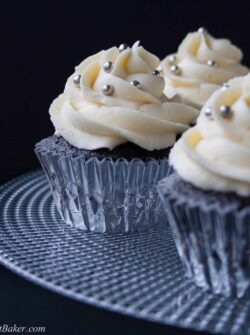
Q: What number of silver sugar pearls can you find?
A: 13